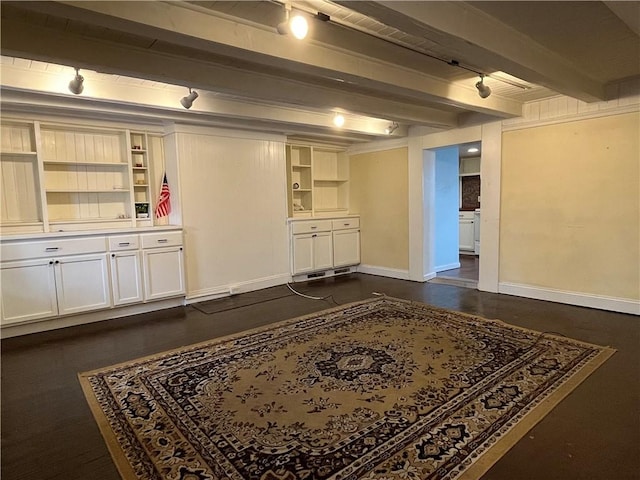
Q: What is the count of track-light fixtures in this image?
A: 6